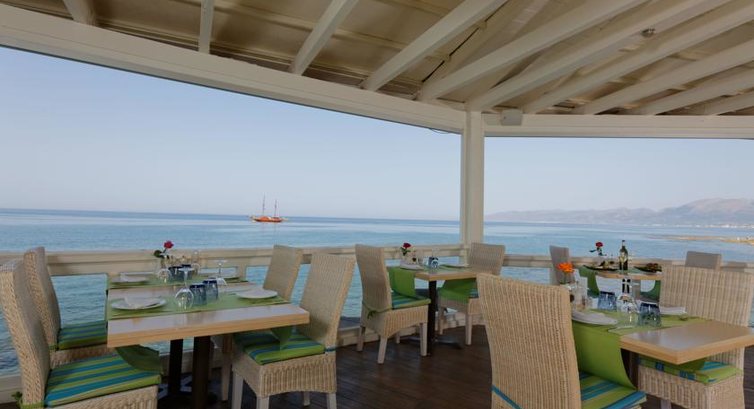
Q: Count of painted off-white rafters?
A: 10